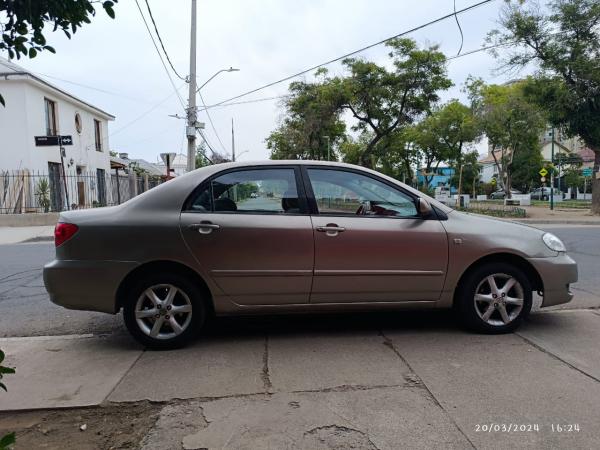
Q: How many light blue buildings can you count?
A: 1